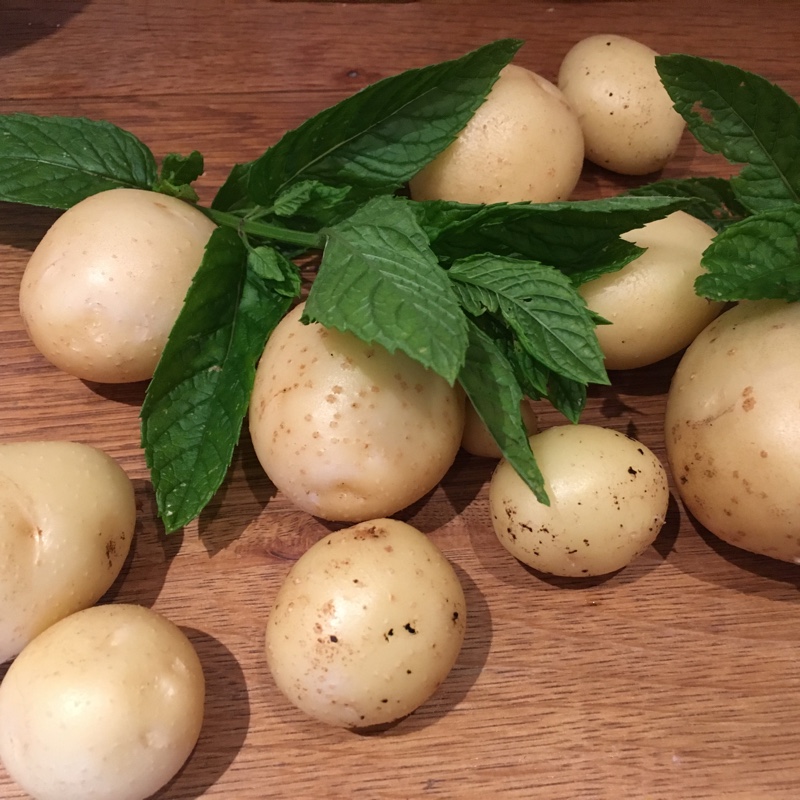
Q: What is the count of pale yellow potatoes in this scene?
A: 11